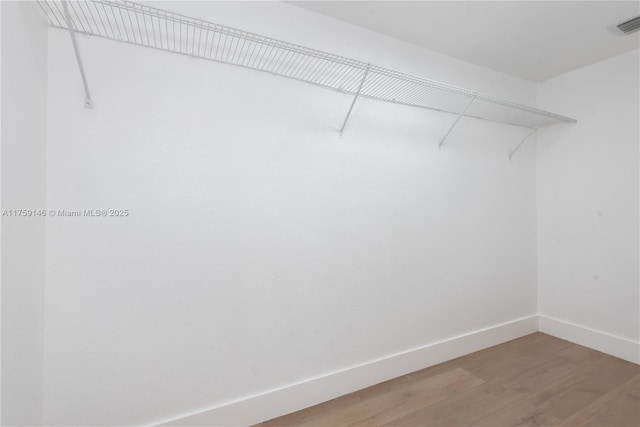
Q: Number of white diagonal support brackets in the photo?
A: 4